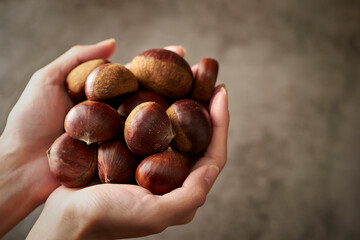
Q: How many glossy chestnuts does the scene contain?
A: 11